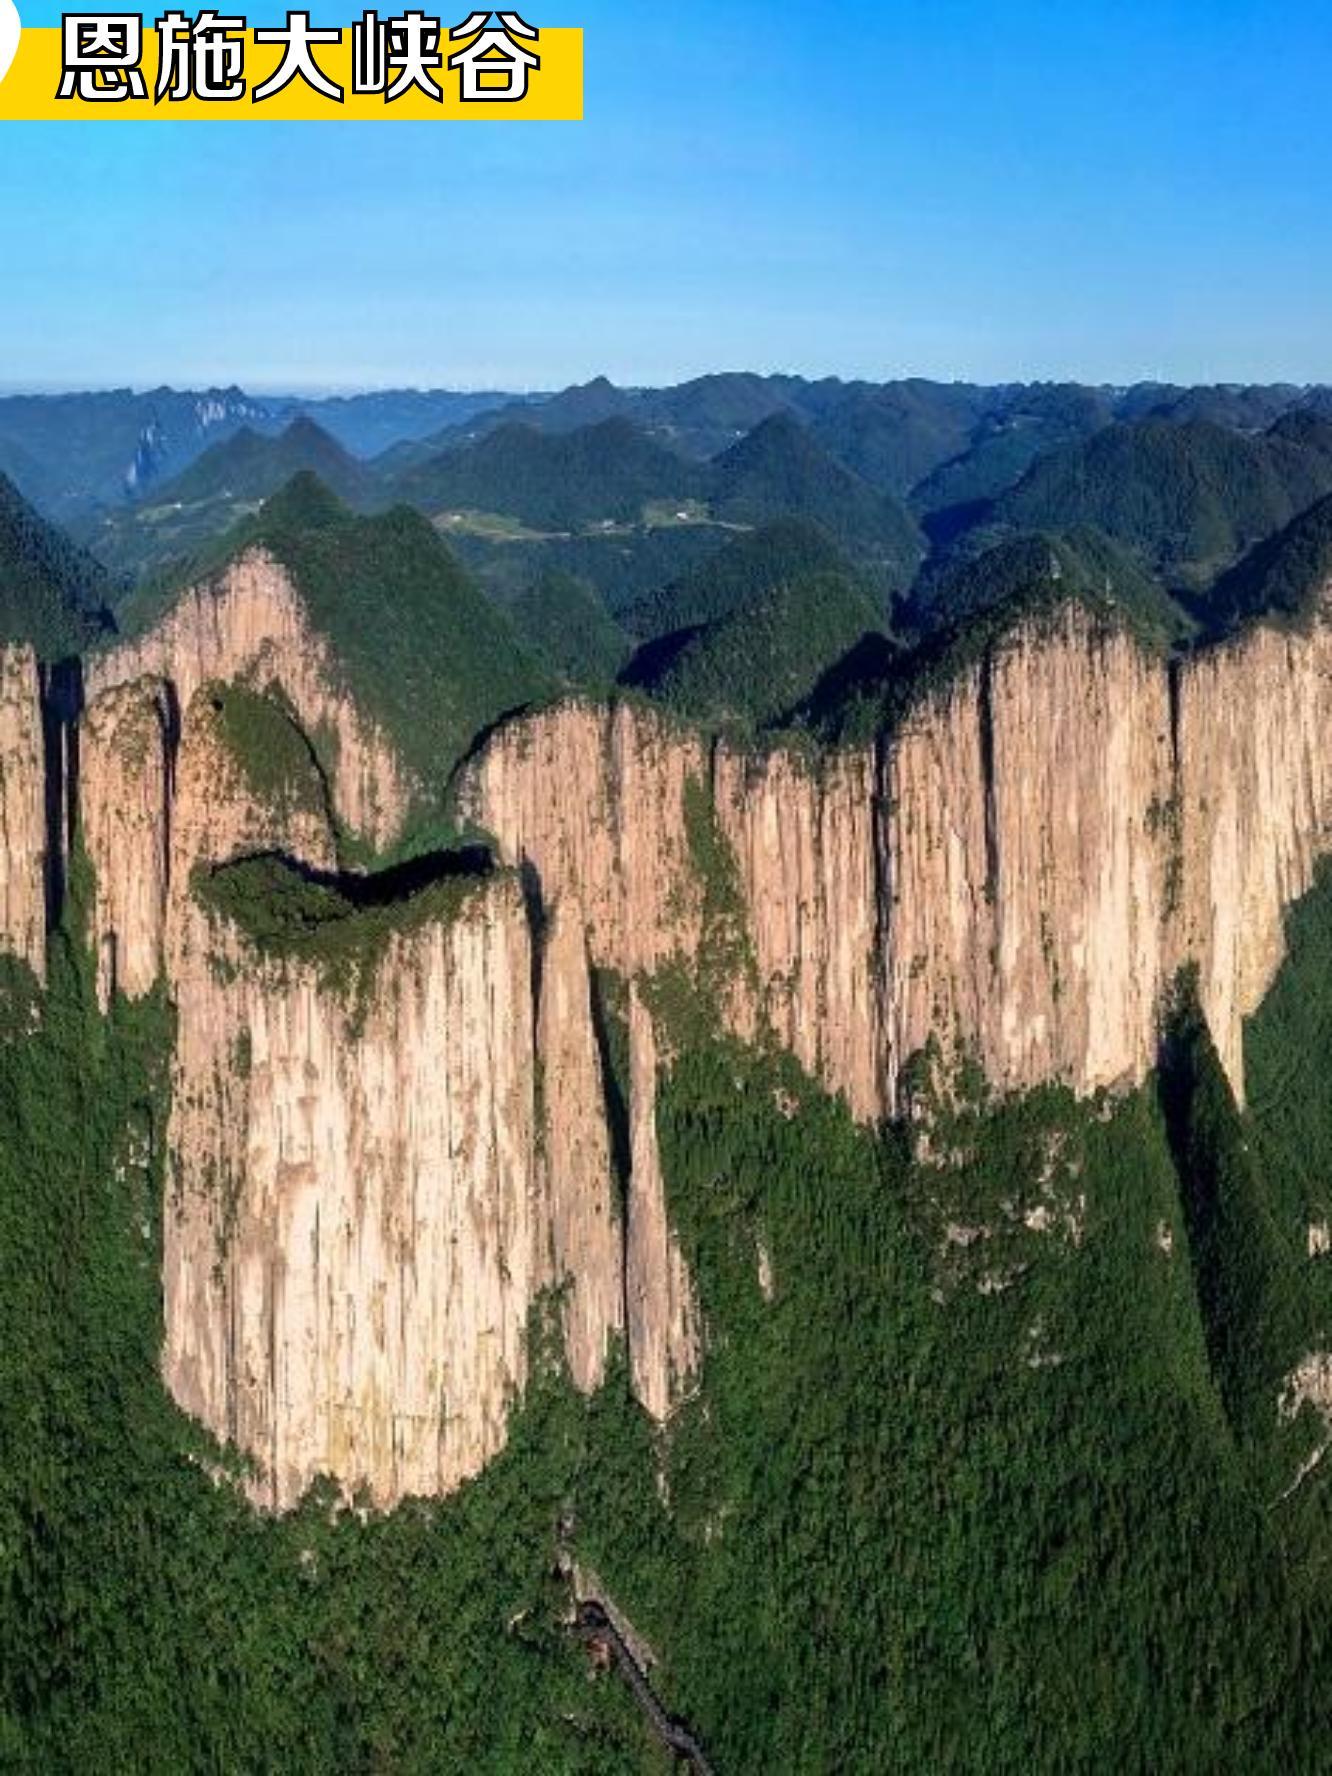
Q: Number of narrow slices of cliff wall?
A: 2